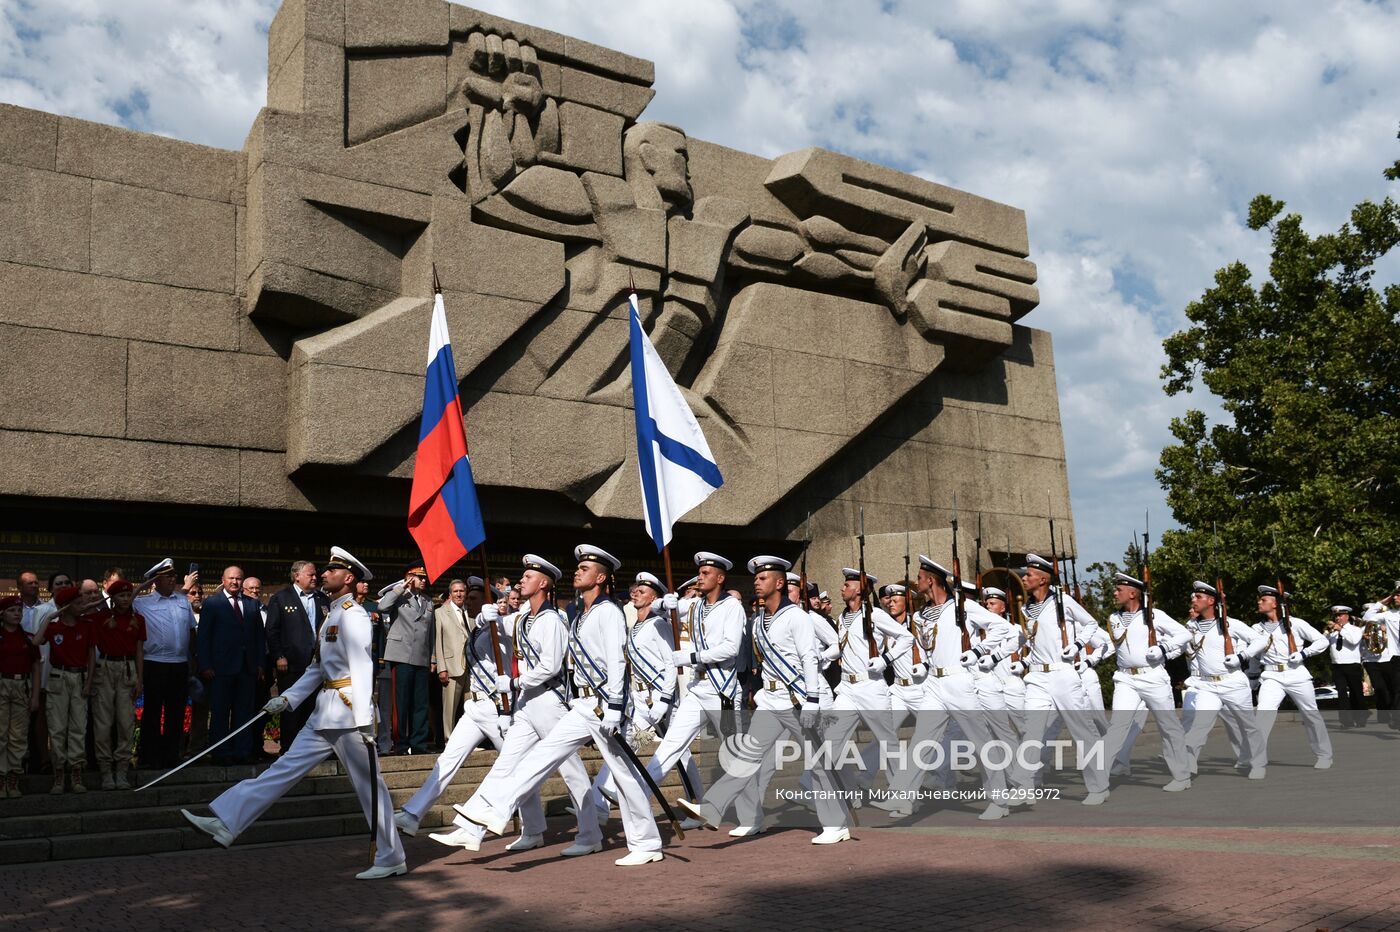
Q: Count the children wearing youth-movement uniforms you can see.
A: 3